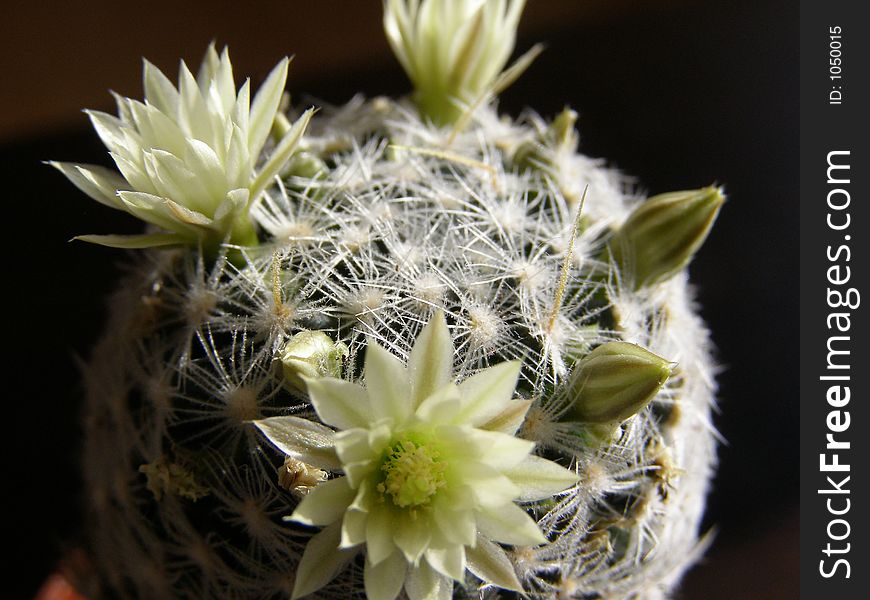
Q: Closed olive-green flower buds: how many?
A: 2